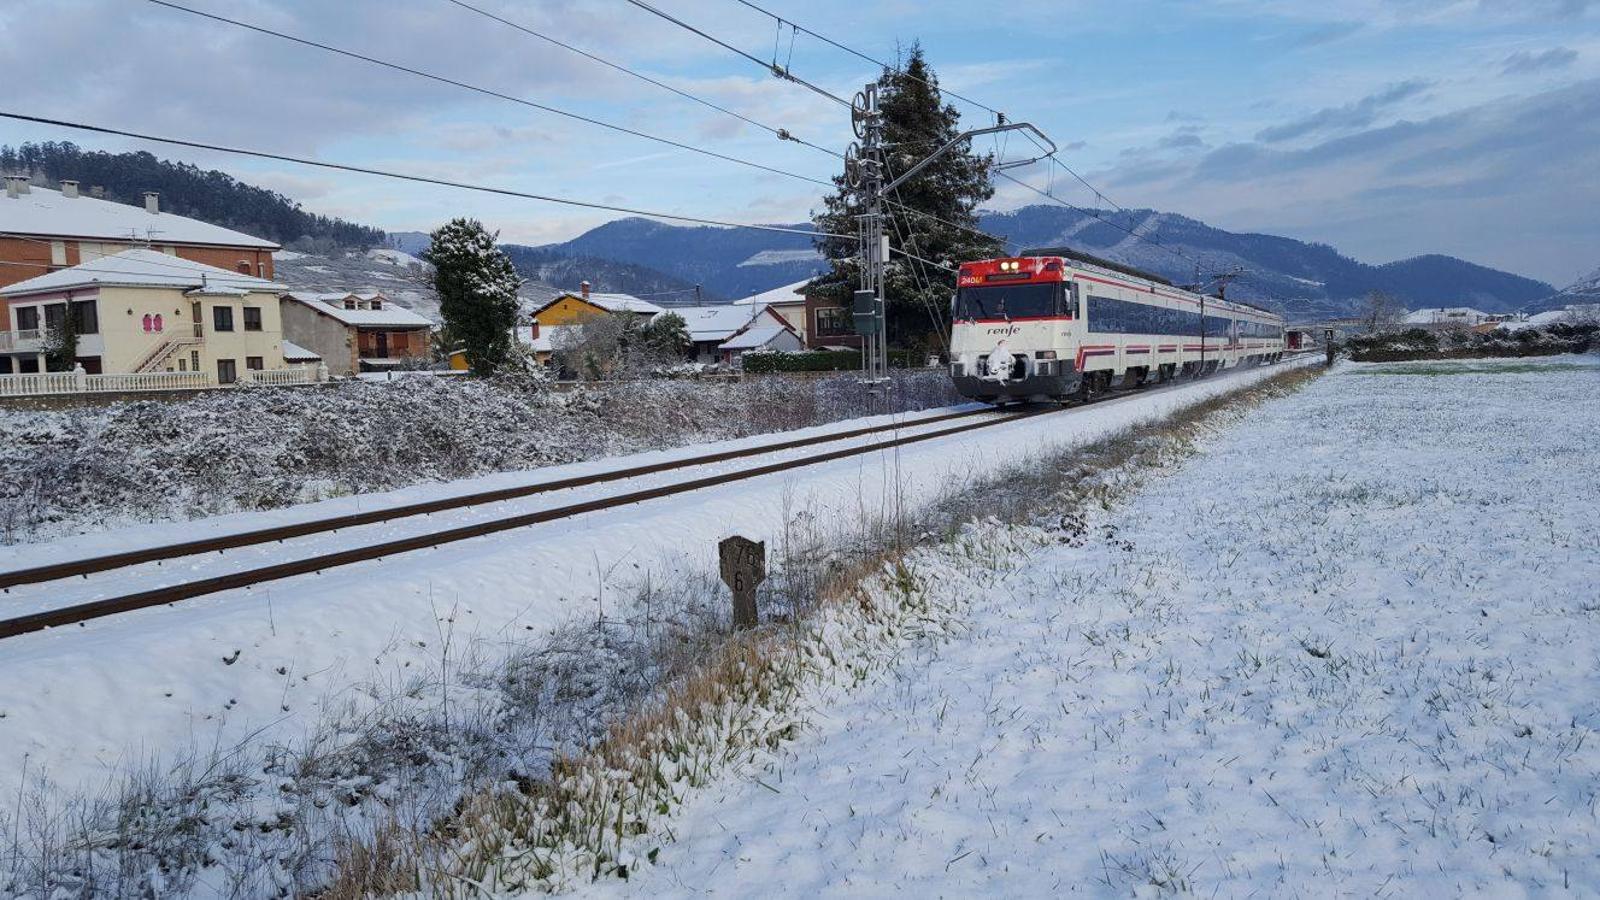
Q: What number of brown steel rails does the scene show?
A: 2